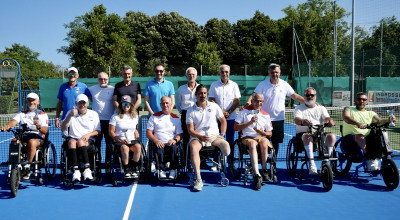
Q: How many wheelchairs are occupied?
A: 8